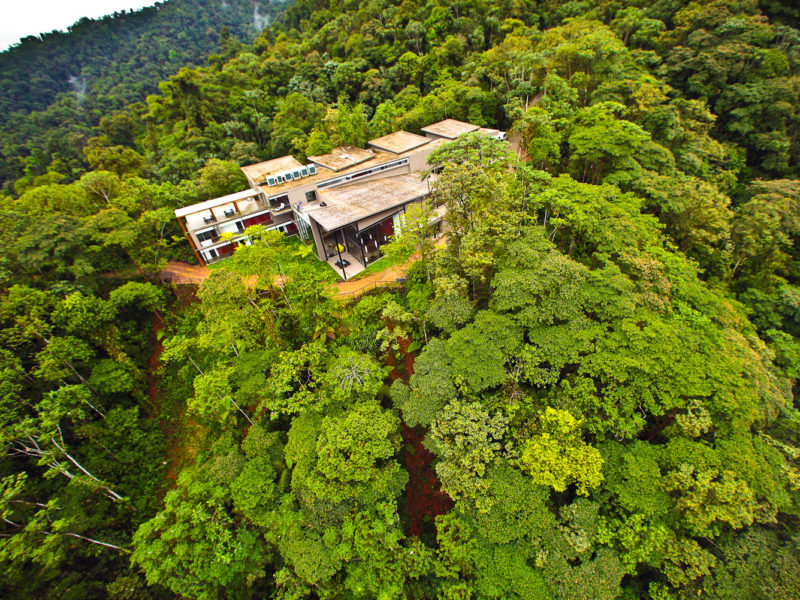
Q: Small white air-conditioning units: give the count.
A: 6